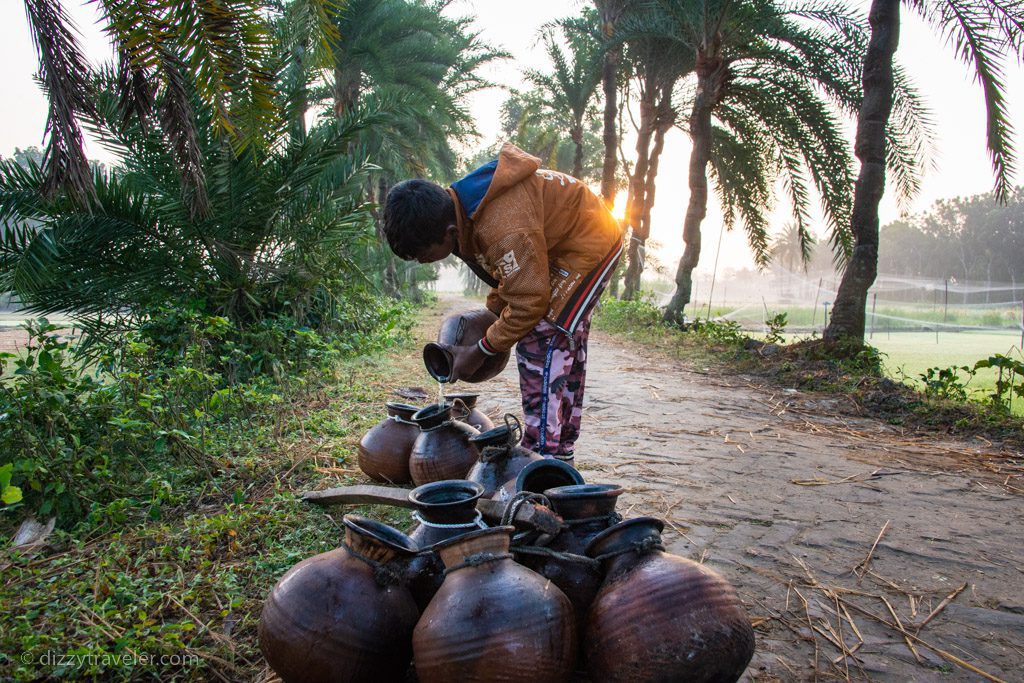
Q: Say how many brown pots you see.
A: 11